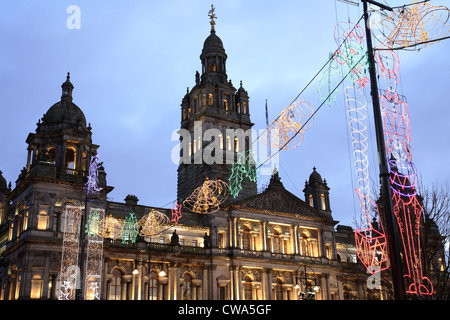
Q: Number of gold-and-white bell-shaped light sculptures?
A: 5